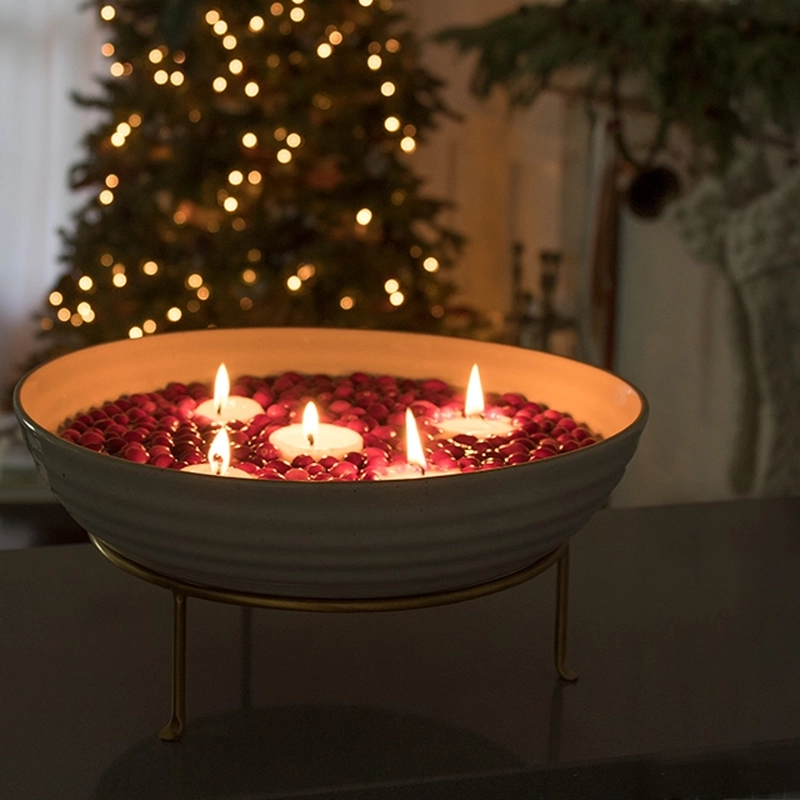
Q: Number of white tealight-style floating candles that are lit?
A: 5